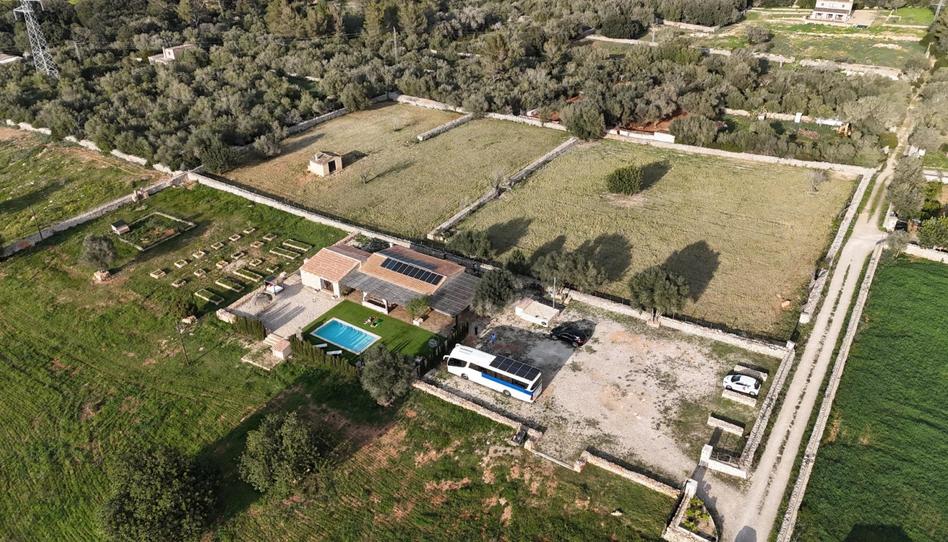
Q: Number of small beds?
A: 14